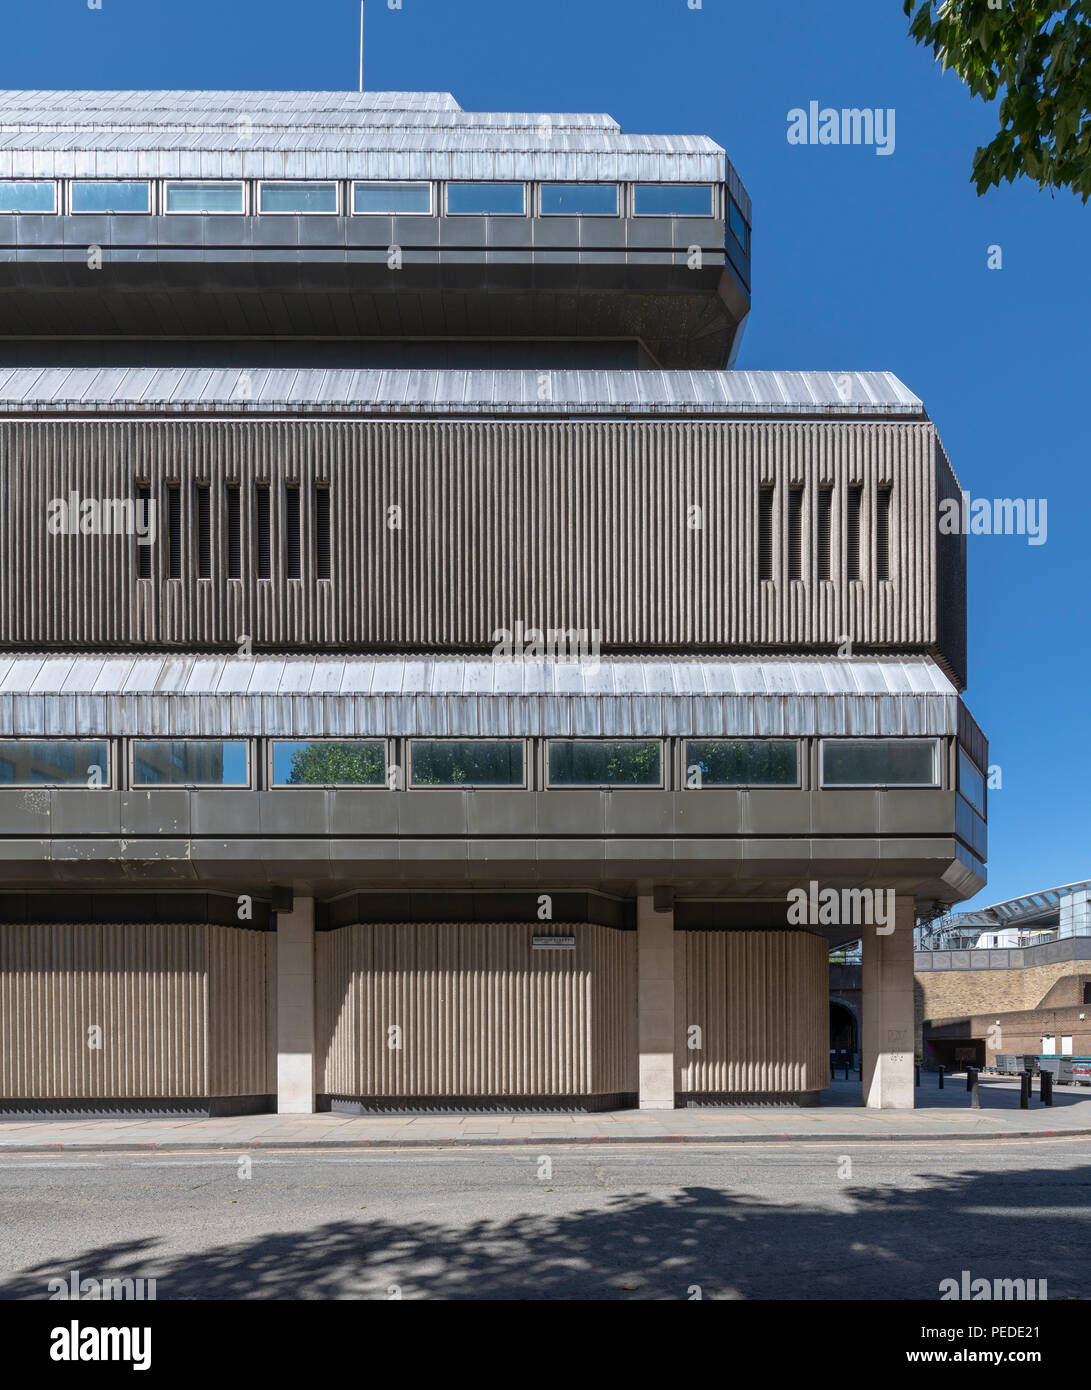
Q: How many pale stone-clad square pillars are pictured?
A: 3